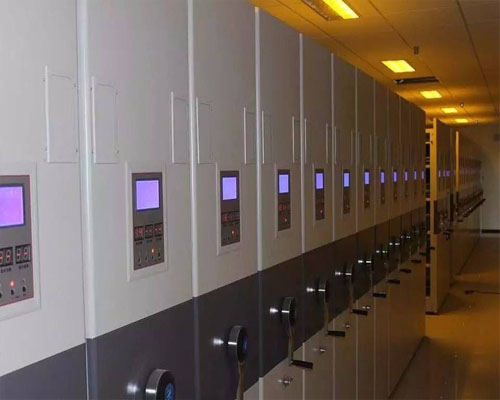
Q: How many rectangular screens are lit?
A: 12